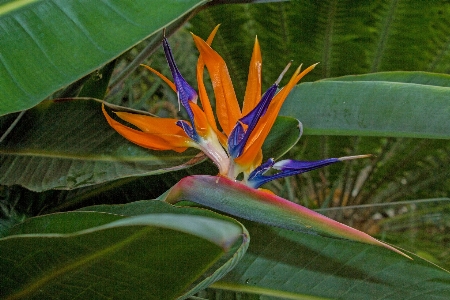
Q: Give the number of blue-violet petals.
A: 3